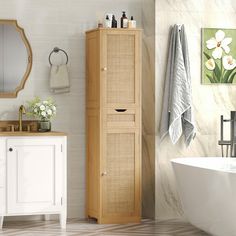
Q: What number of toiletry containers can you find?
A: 5